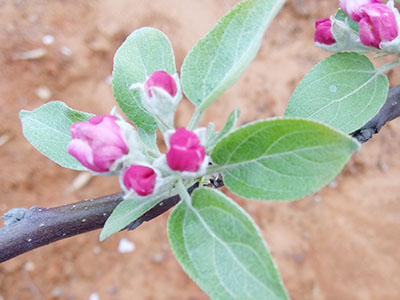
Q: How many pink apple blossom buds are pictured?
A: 7